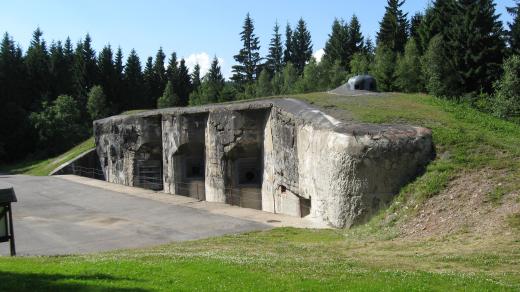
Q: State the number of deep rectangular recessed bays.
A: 3